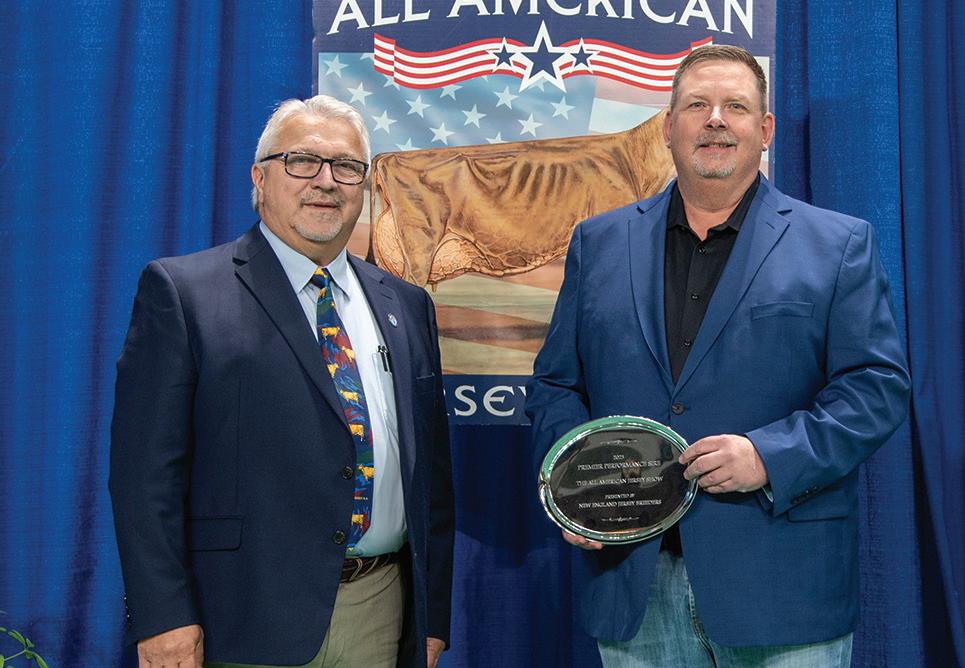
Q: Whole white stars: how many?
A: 9